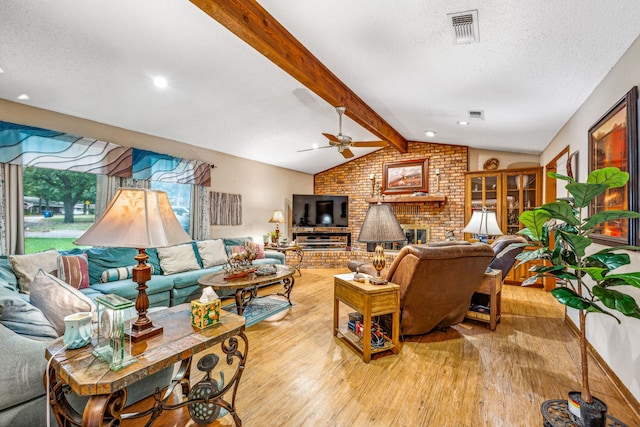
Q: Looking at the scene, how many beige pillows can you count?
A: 4